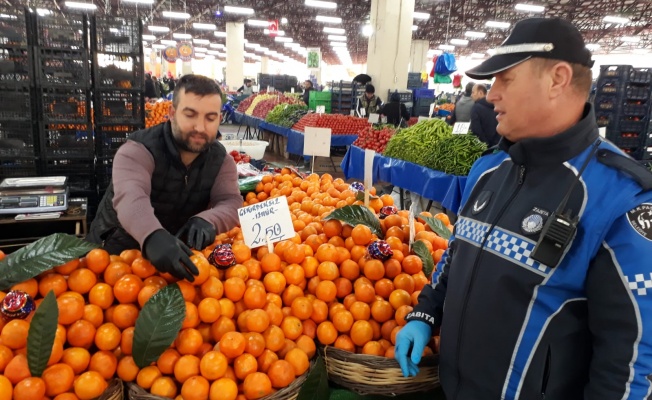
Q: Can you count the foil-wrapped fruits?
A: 5